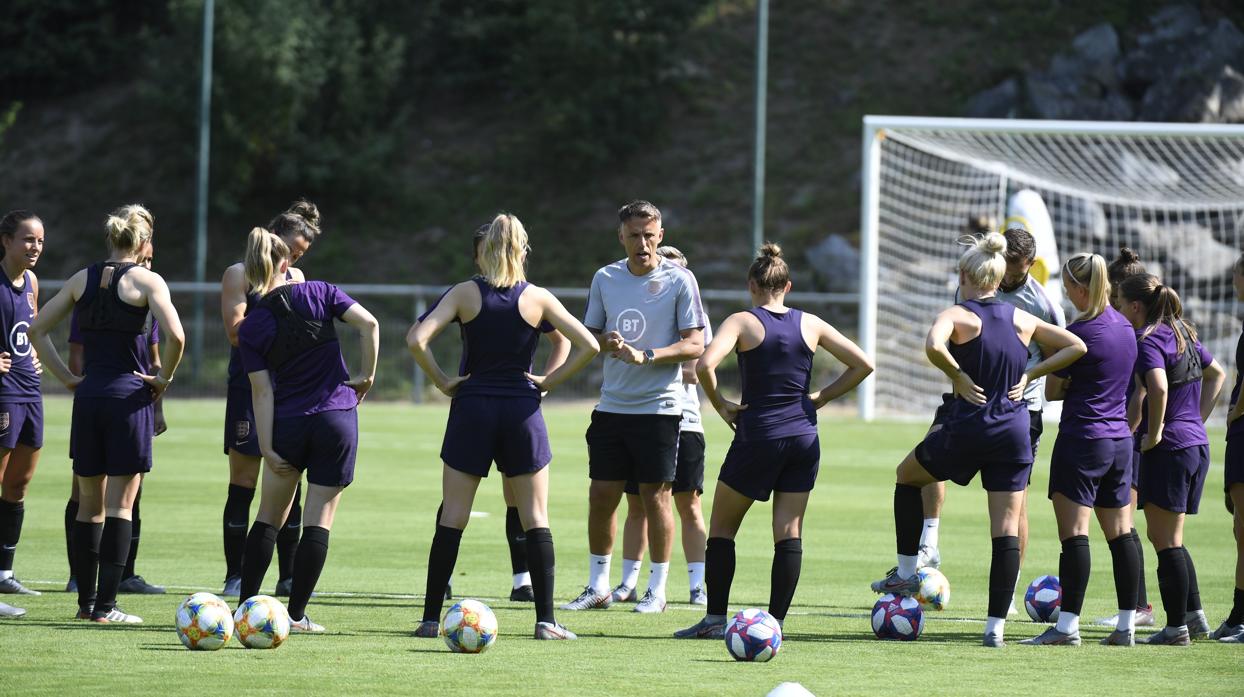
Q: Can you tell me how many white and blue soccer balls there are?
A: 3